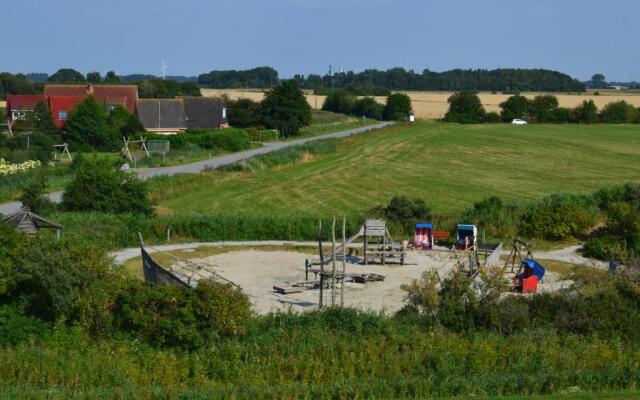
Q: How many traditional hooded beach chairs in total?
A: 3